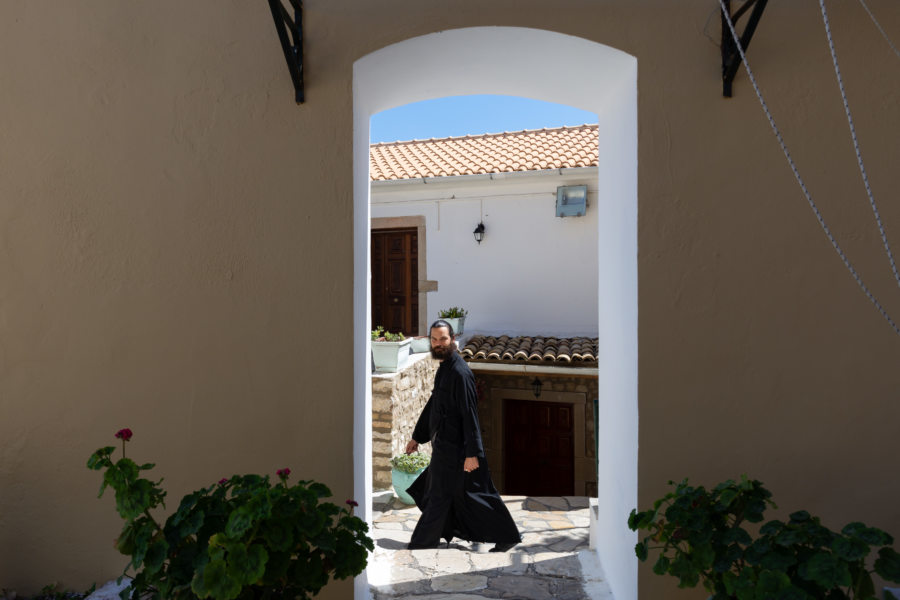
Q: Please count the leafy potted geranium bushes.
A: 2